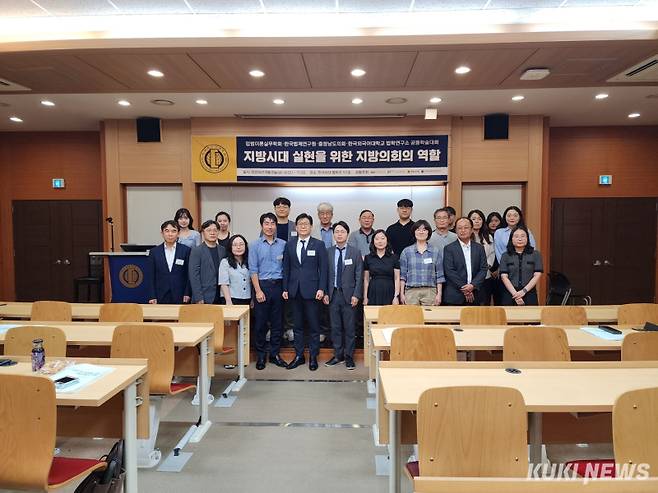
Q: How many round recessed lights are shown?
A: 14